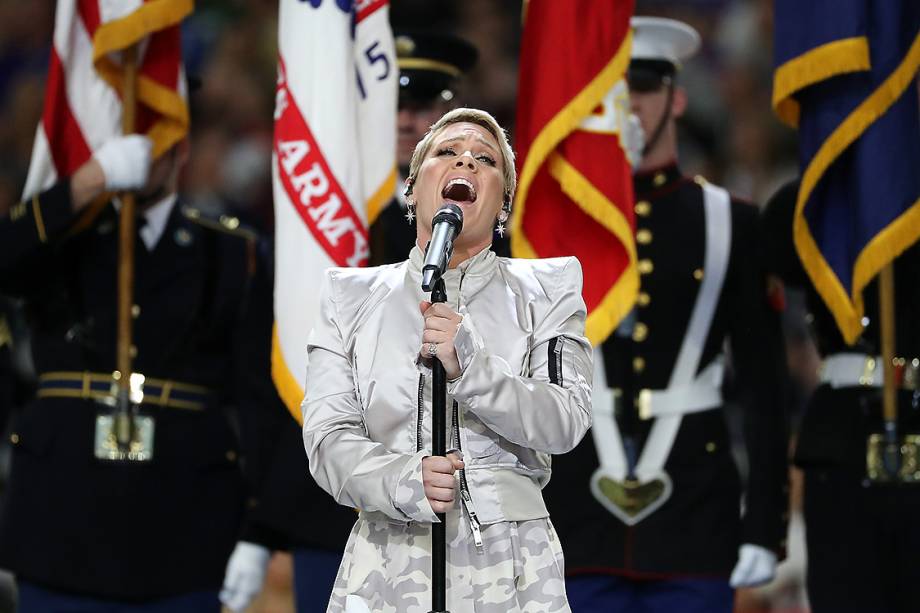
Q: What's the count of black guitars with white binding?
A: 0